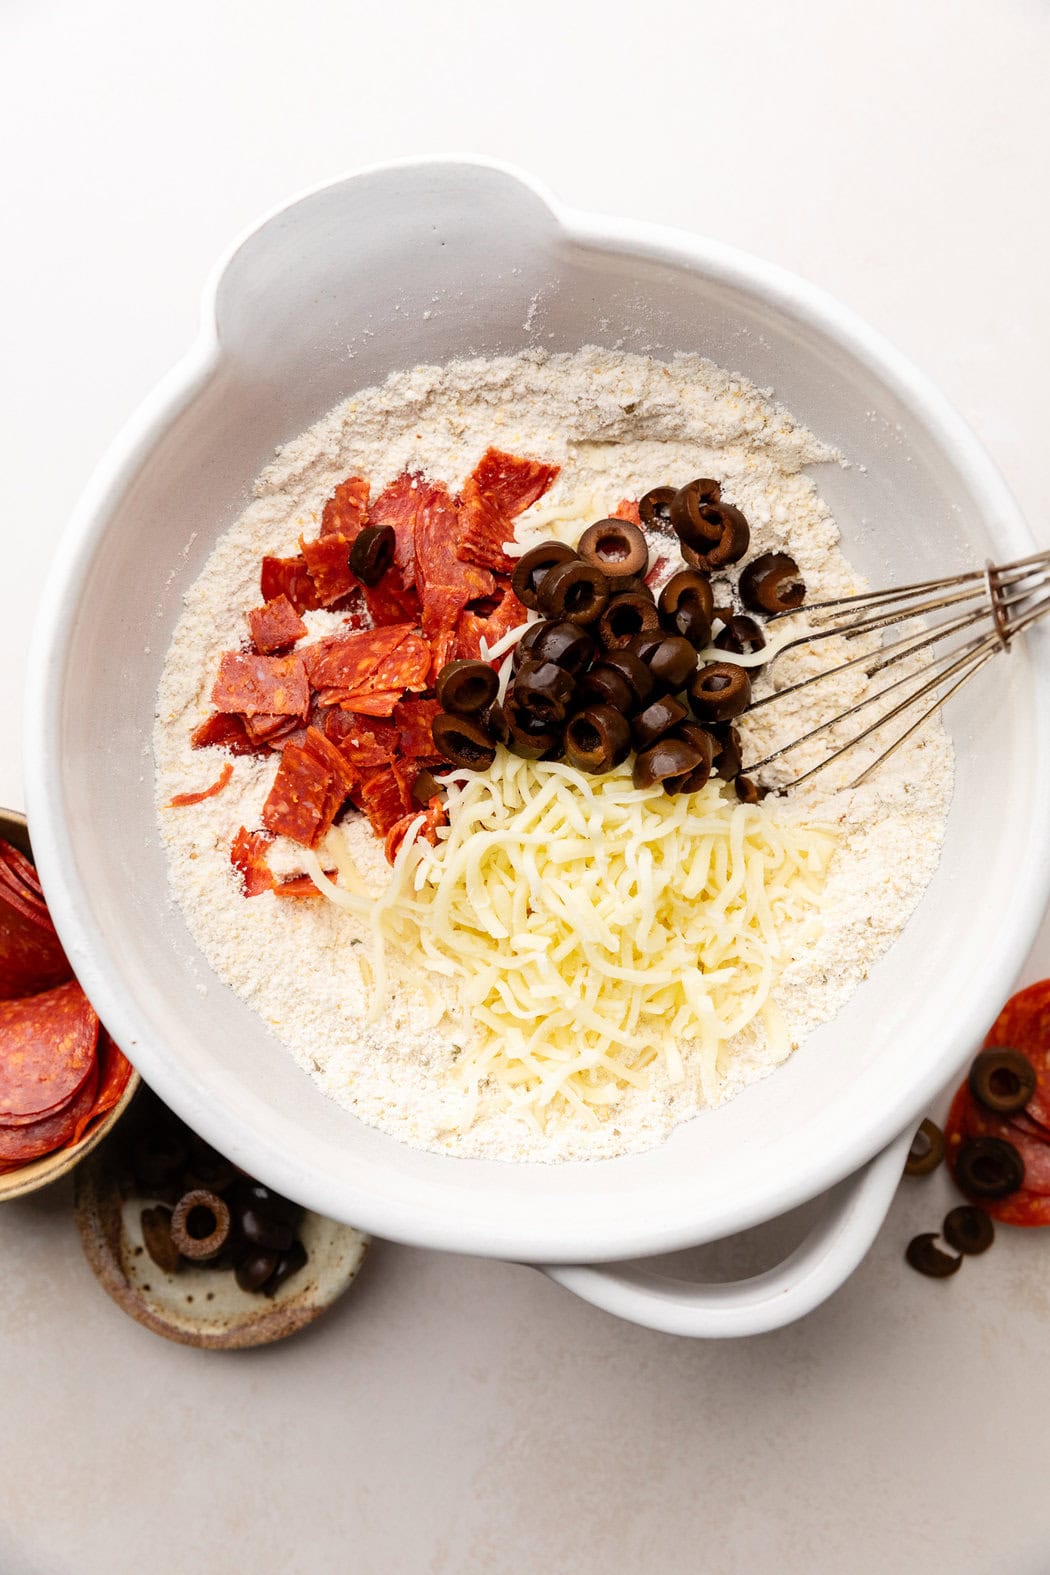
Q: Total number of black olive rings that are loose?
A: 5